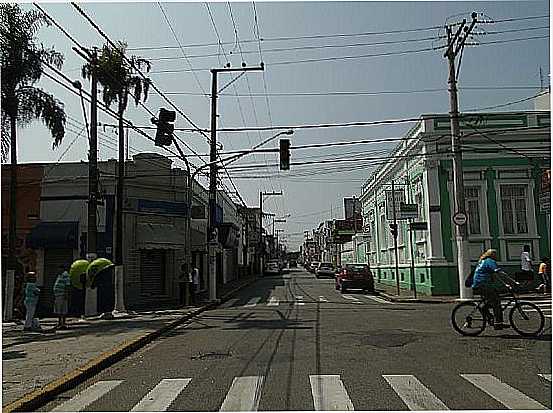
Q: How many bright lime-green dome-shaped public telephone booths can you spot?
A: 2